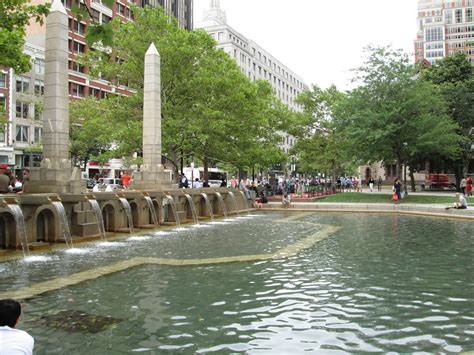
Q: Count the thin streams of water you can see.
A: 11